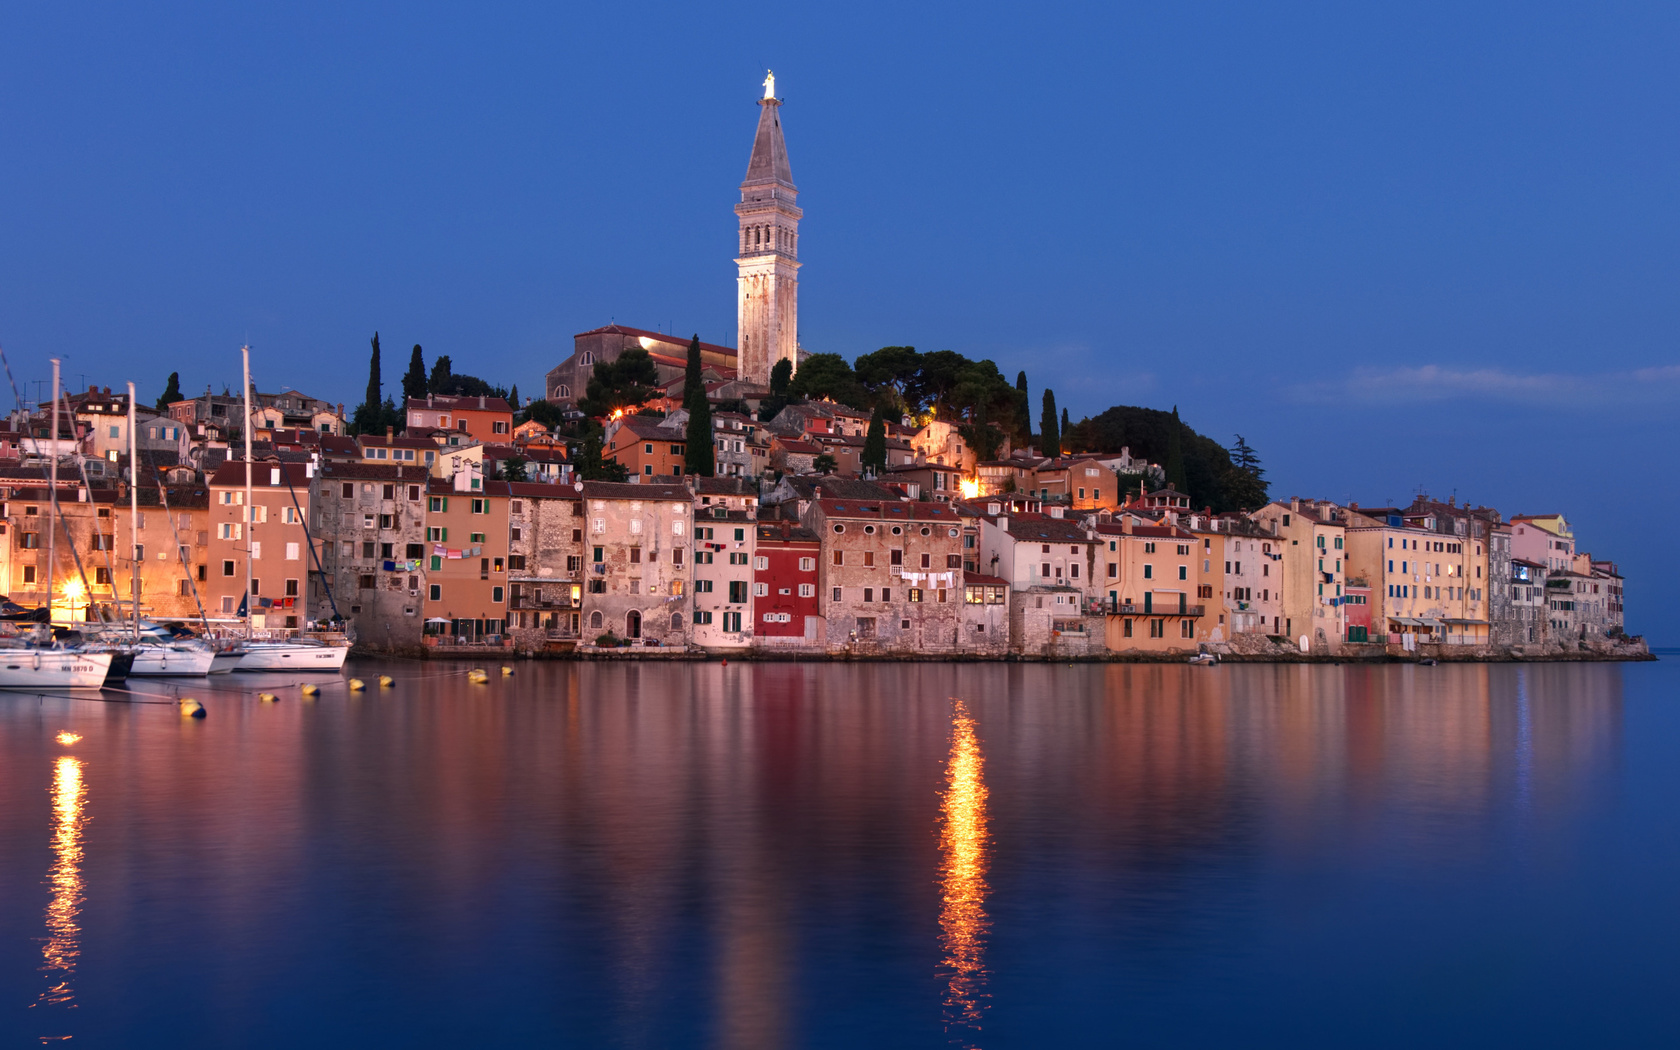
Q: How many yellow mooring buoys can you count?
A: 7